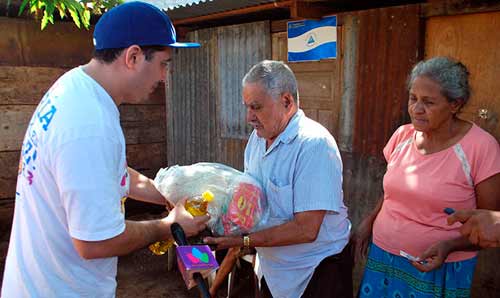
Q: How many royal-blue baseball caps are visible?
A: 1